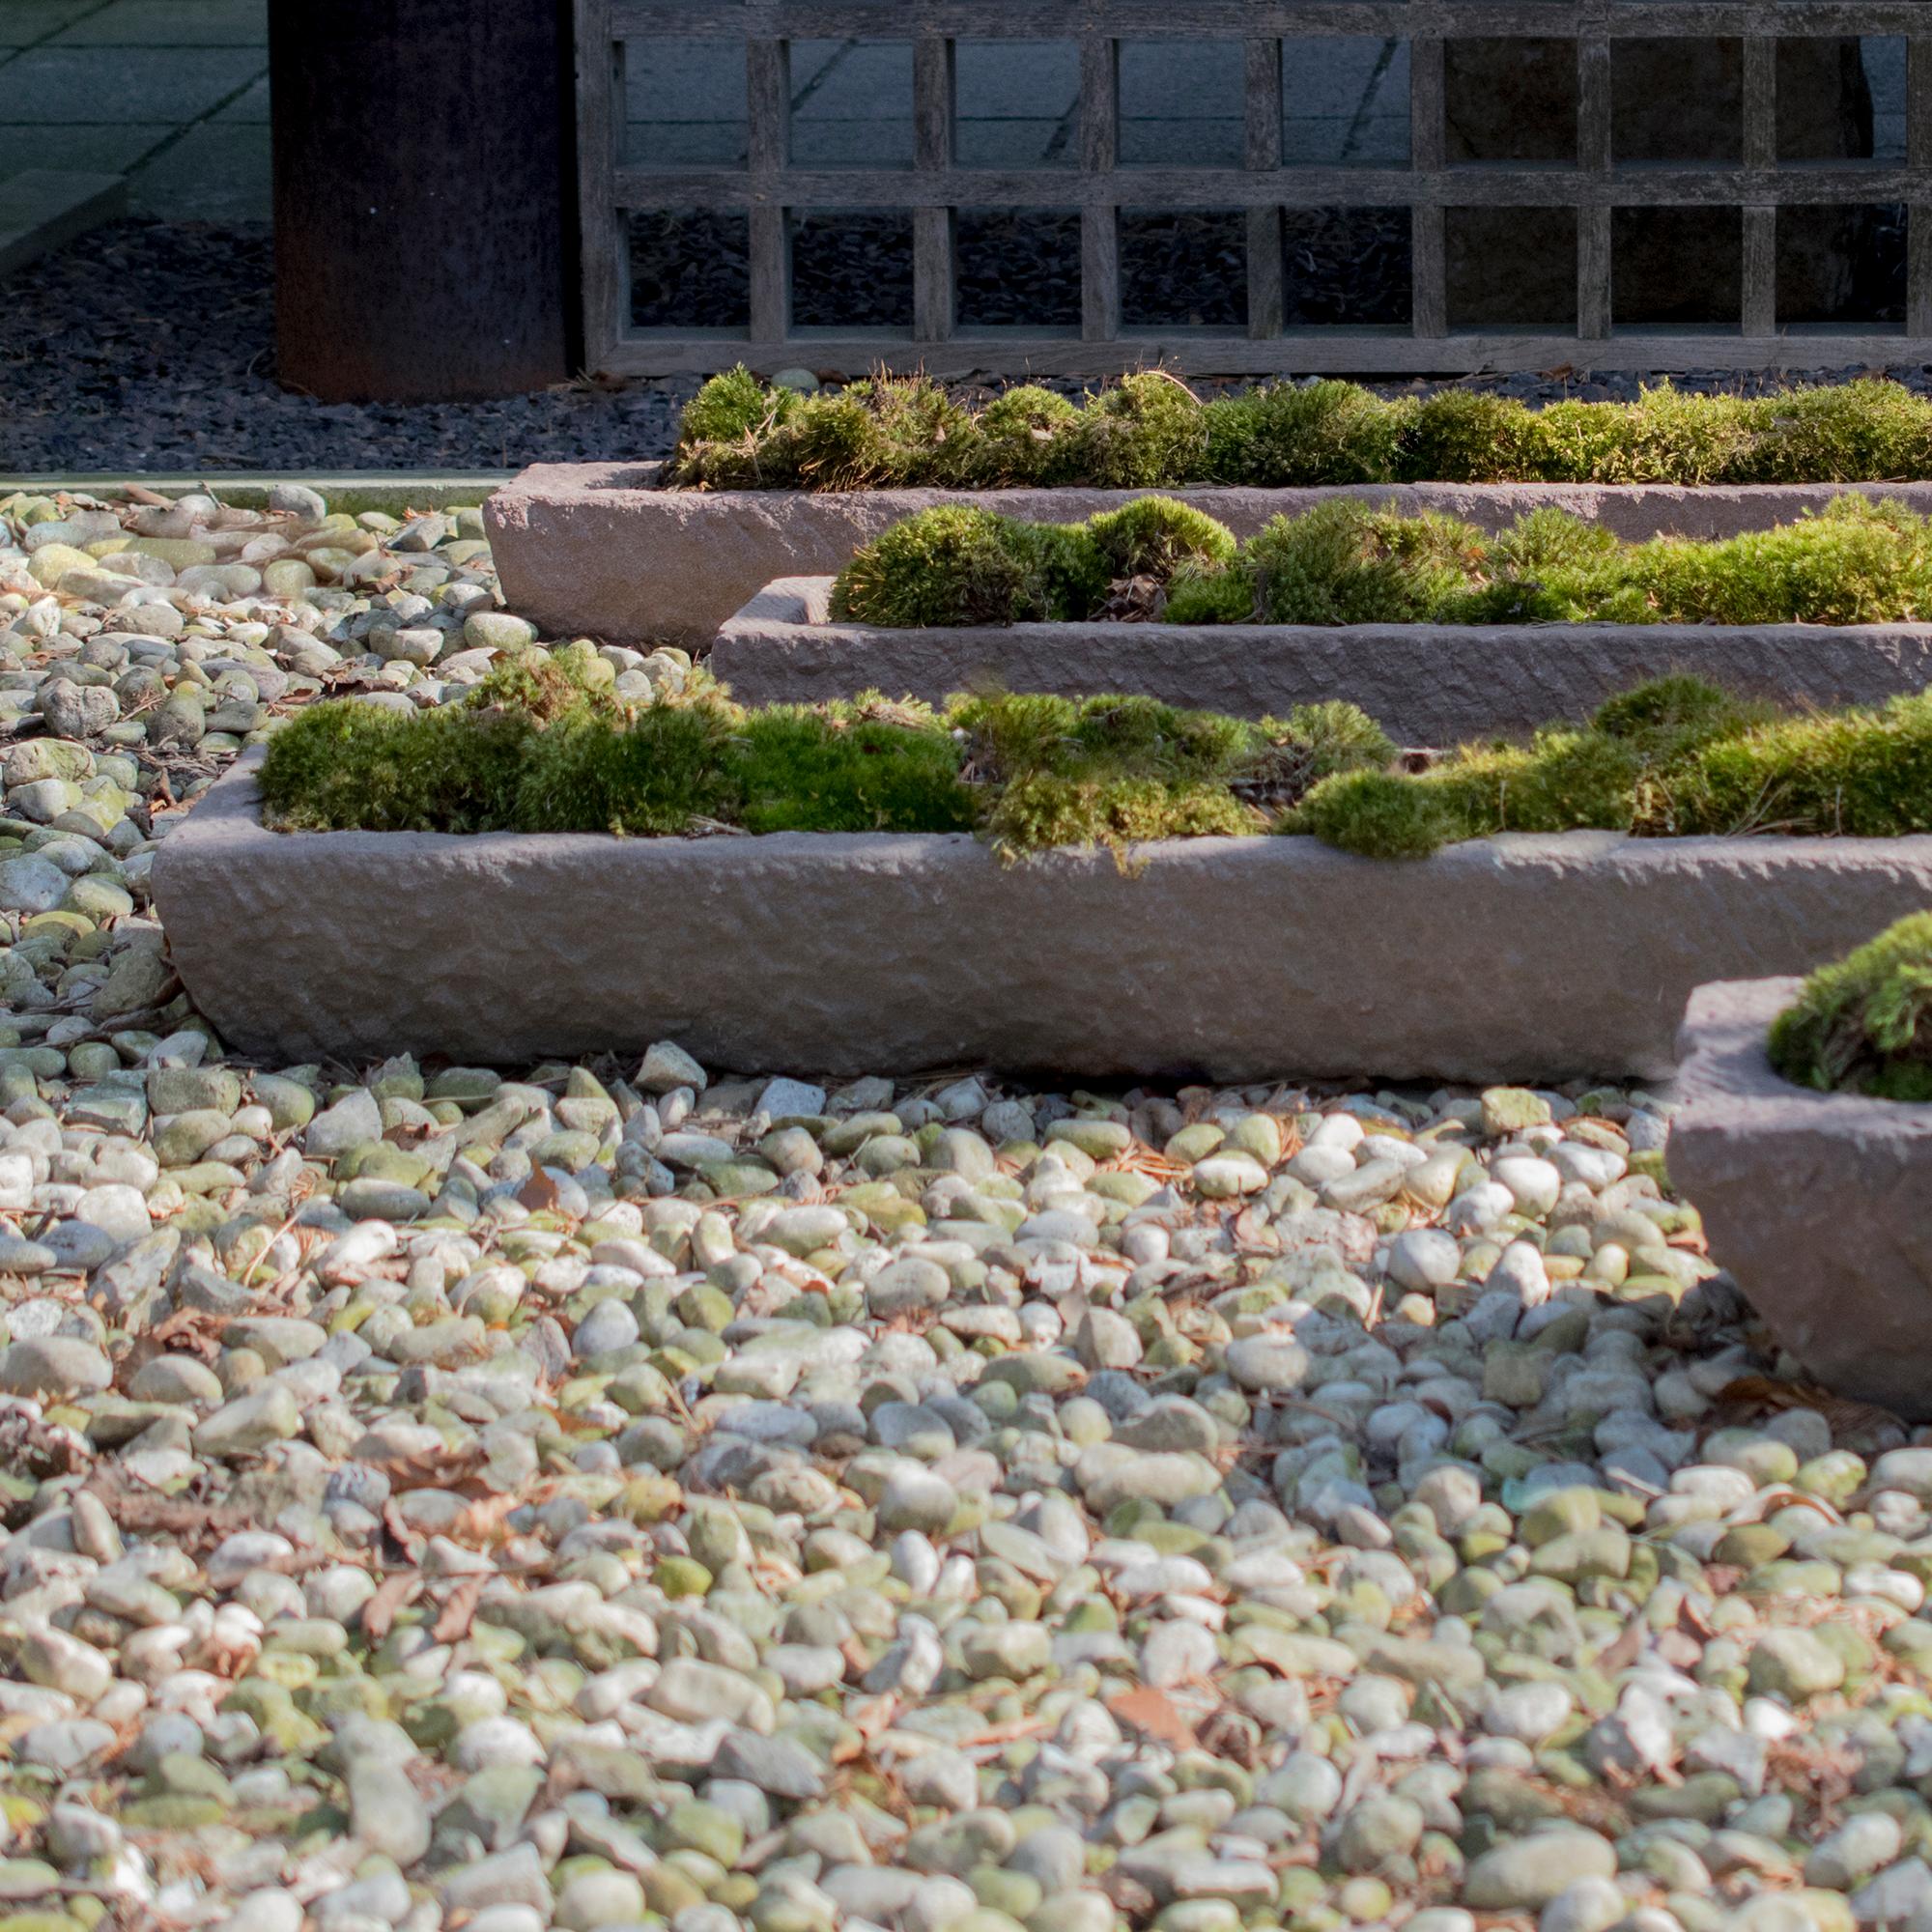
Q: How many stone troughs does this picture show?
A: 4